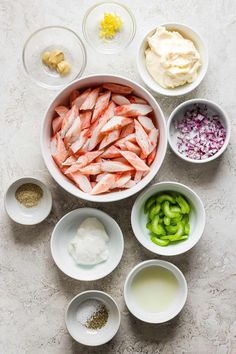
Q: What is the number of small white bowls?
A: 7